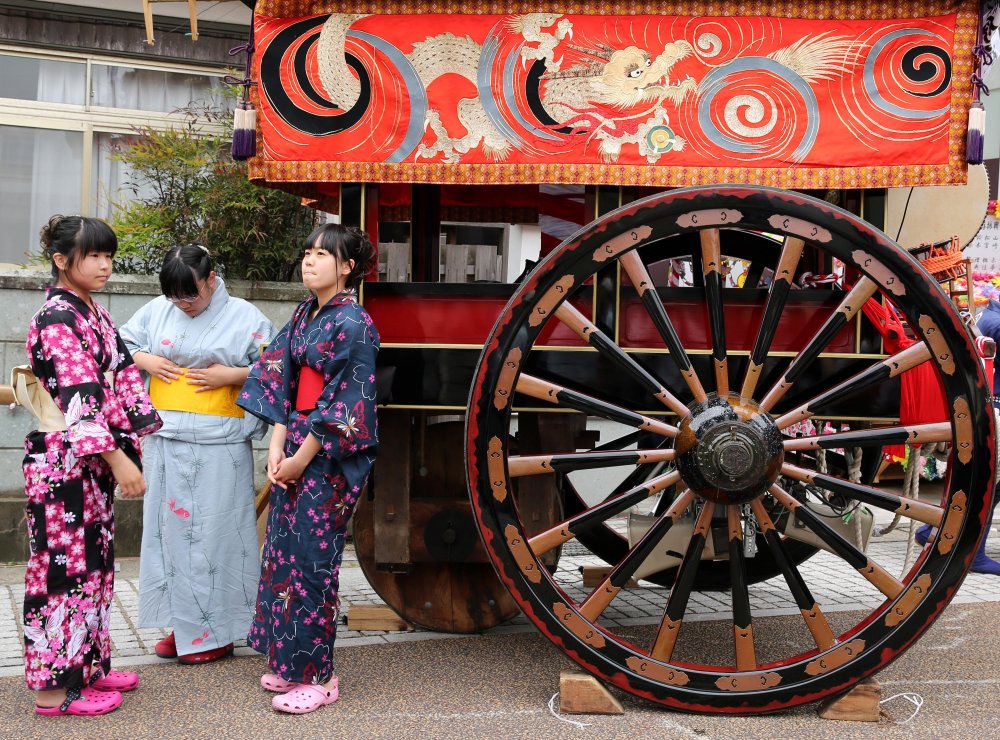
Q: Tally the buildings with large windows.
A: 1